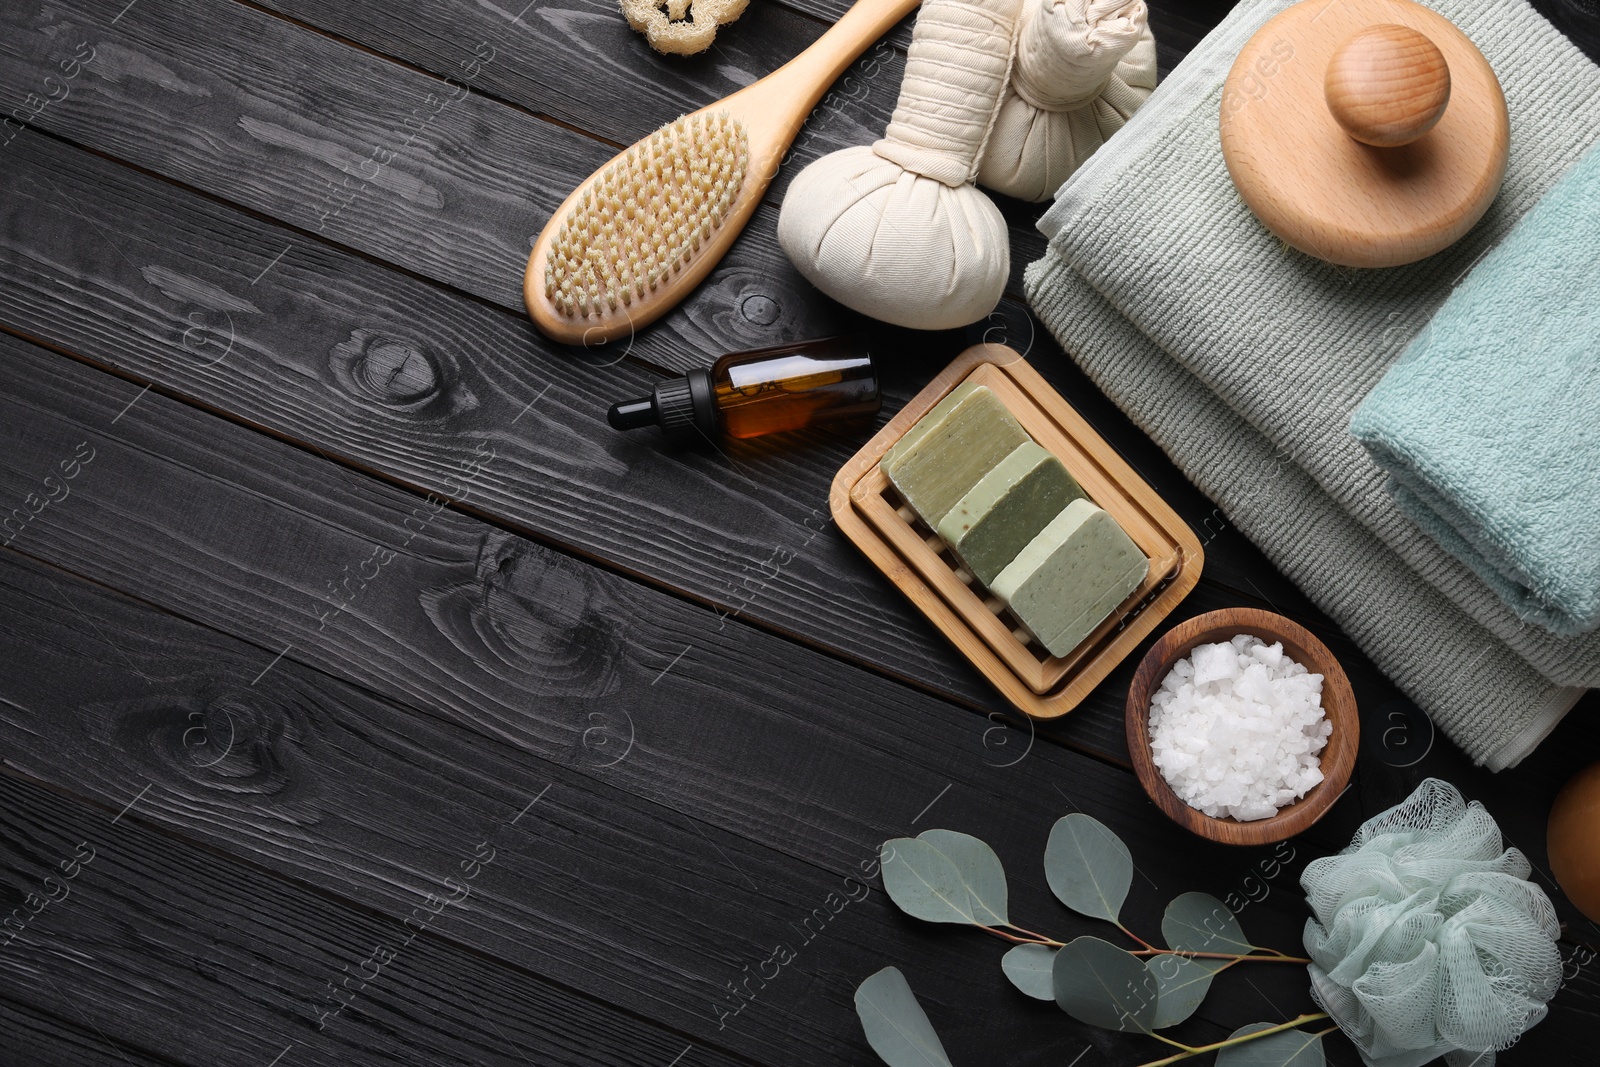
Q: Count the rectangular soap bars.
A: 3